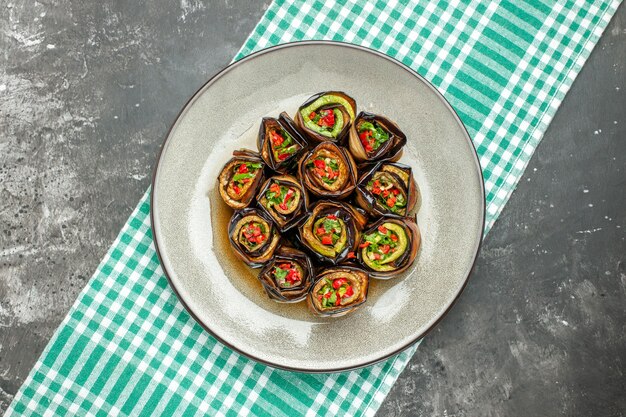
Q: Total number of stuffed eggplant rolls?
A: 12